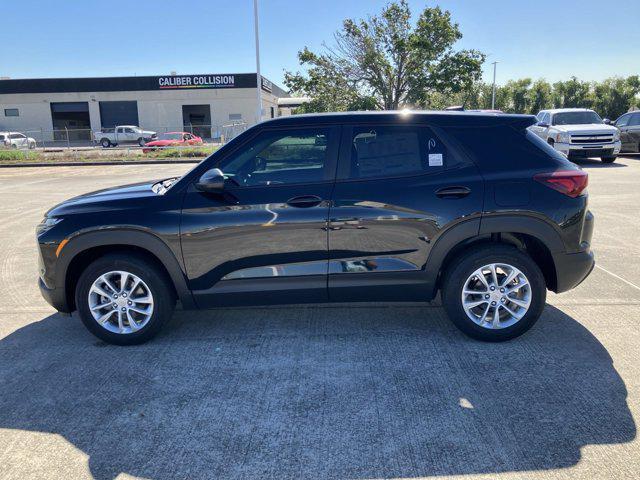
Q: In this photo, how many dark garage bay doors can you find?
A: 3